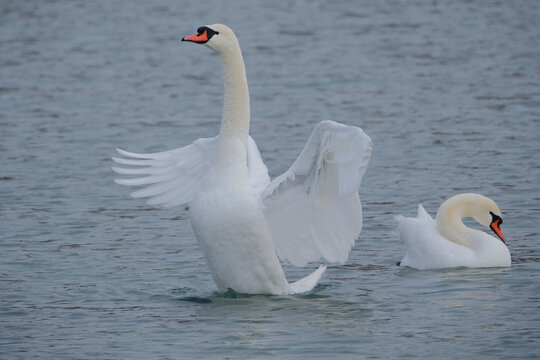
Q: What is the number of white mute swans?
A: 2